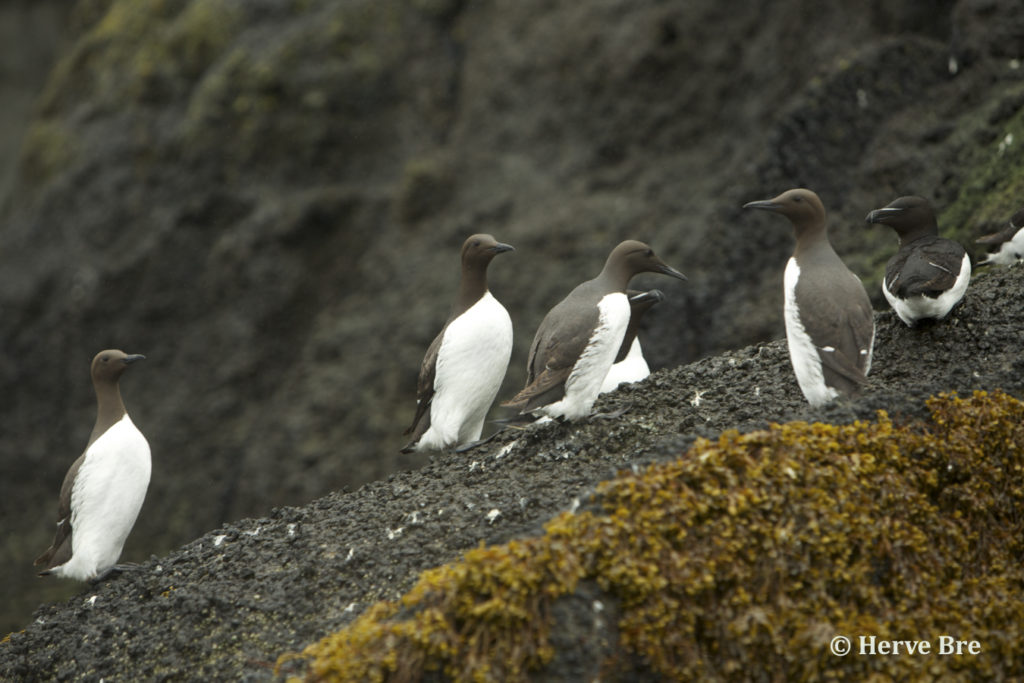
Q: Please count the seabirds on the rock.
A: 7